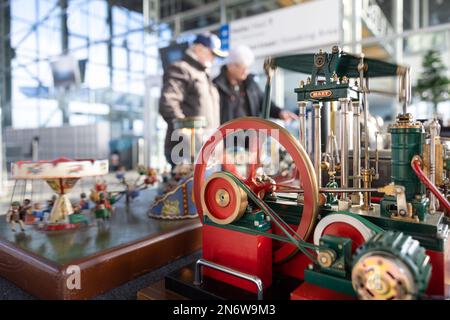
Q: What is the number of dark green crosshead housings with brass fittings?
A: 1